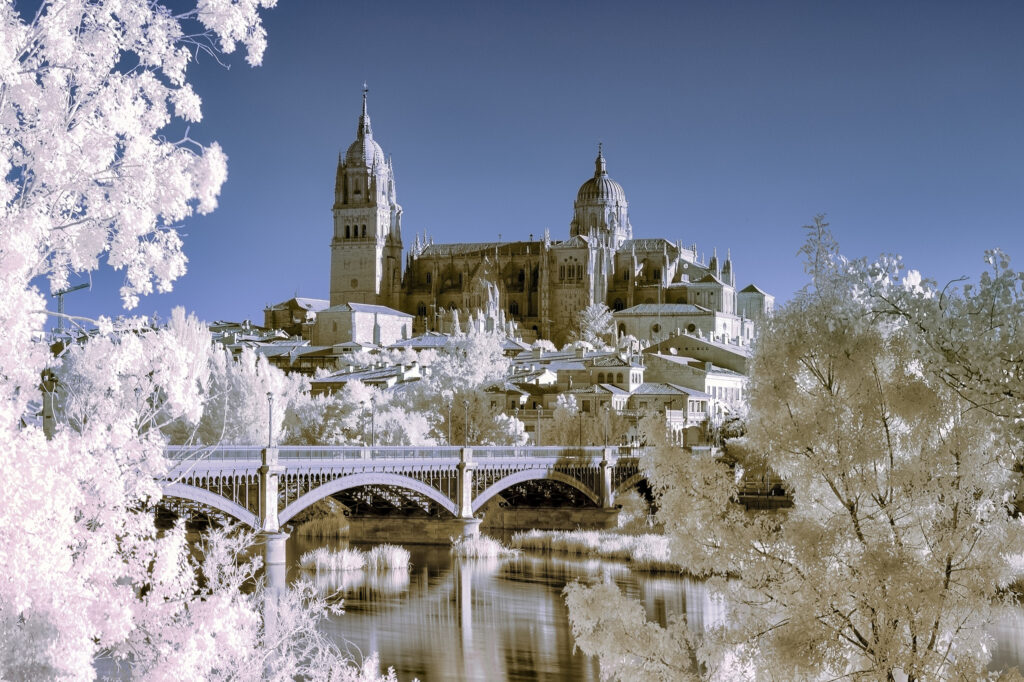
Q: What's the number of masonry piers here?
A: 3